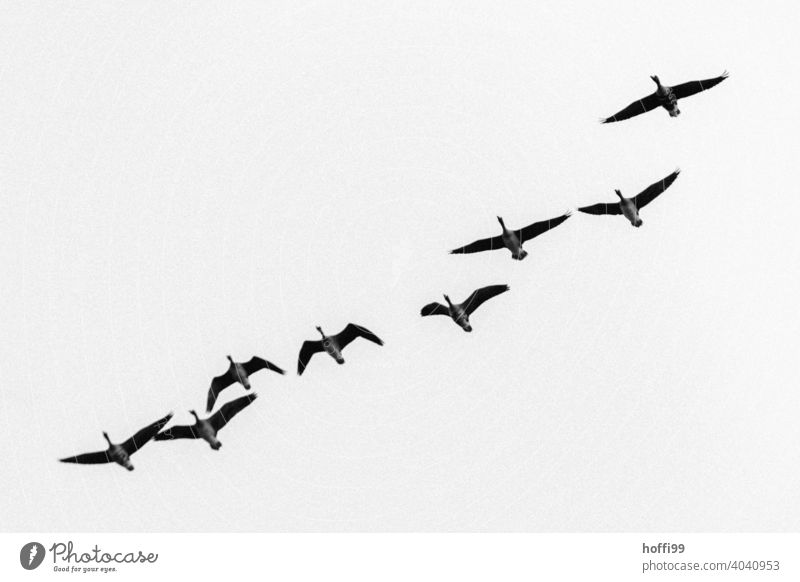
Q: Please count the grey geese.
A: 8